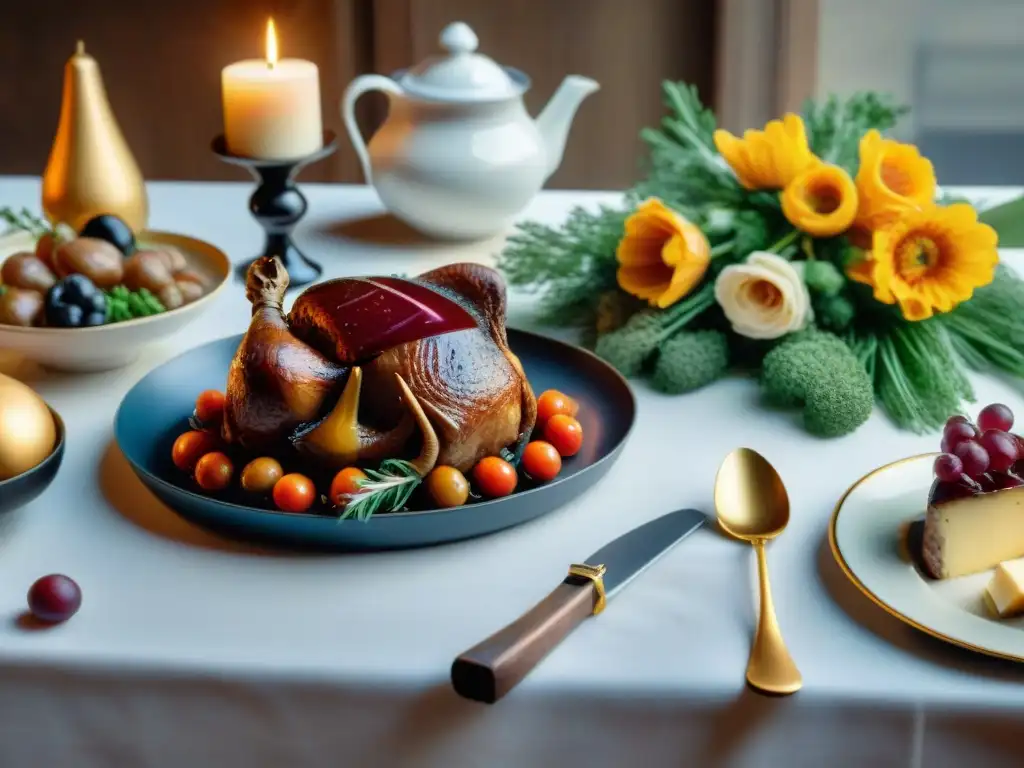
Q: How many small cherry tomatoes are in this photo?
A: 11